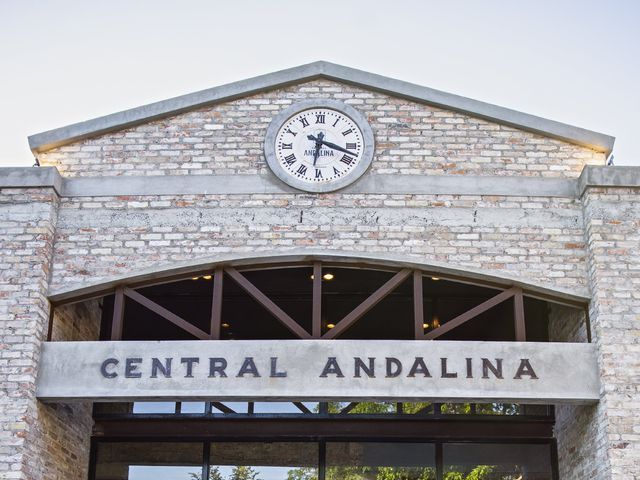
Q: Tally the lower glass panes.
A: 4